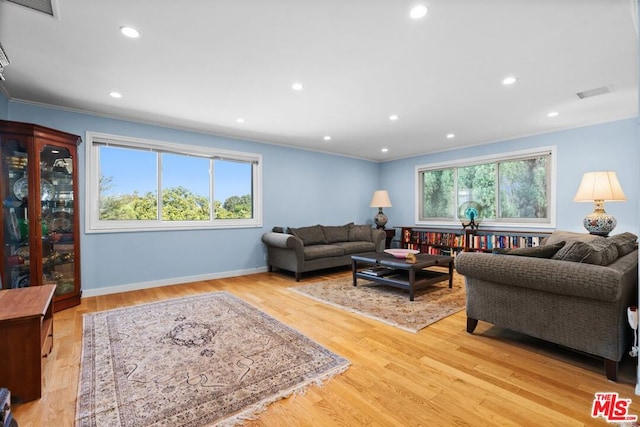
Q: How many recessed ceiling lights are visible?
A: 11